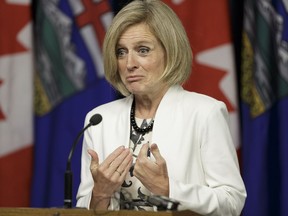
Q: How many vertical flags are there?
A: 4